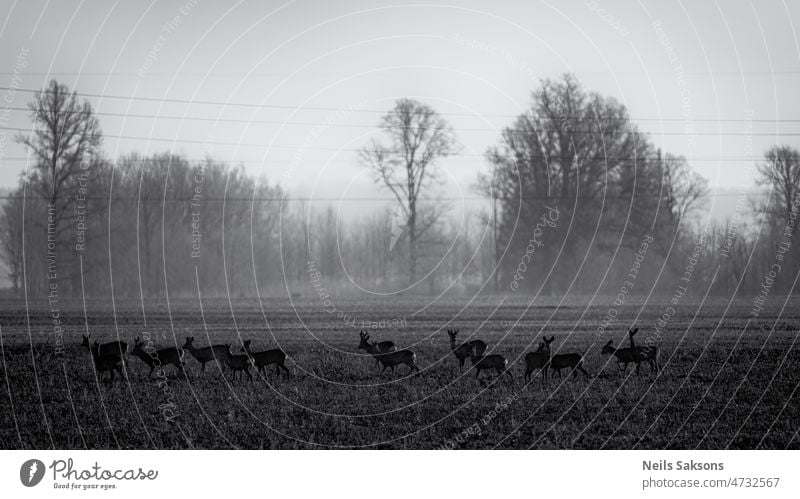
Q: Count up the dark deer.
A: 14